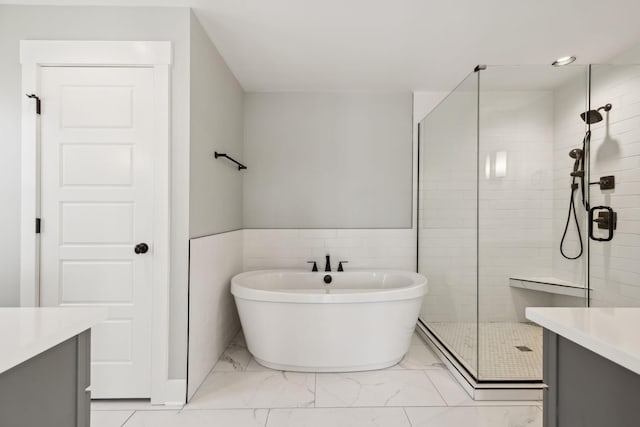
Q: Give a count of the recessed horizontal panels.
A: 5